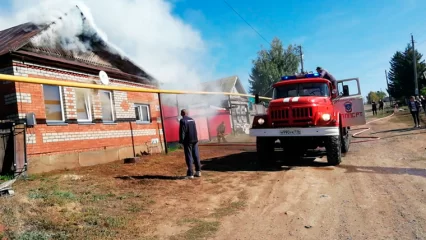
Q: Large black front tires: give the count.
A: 2